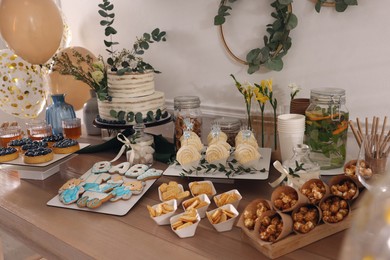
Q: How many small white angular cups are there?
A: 7